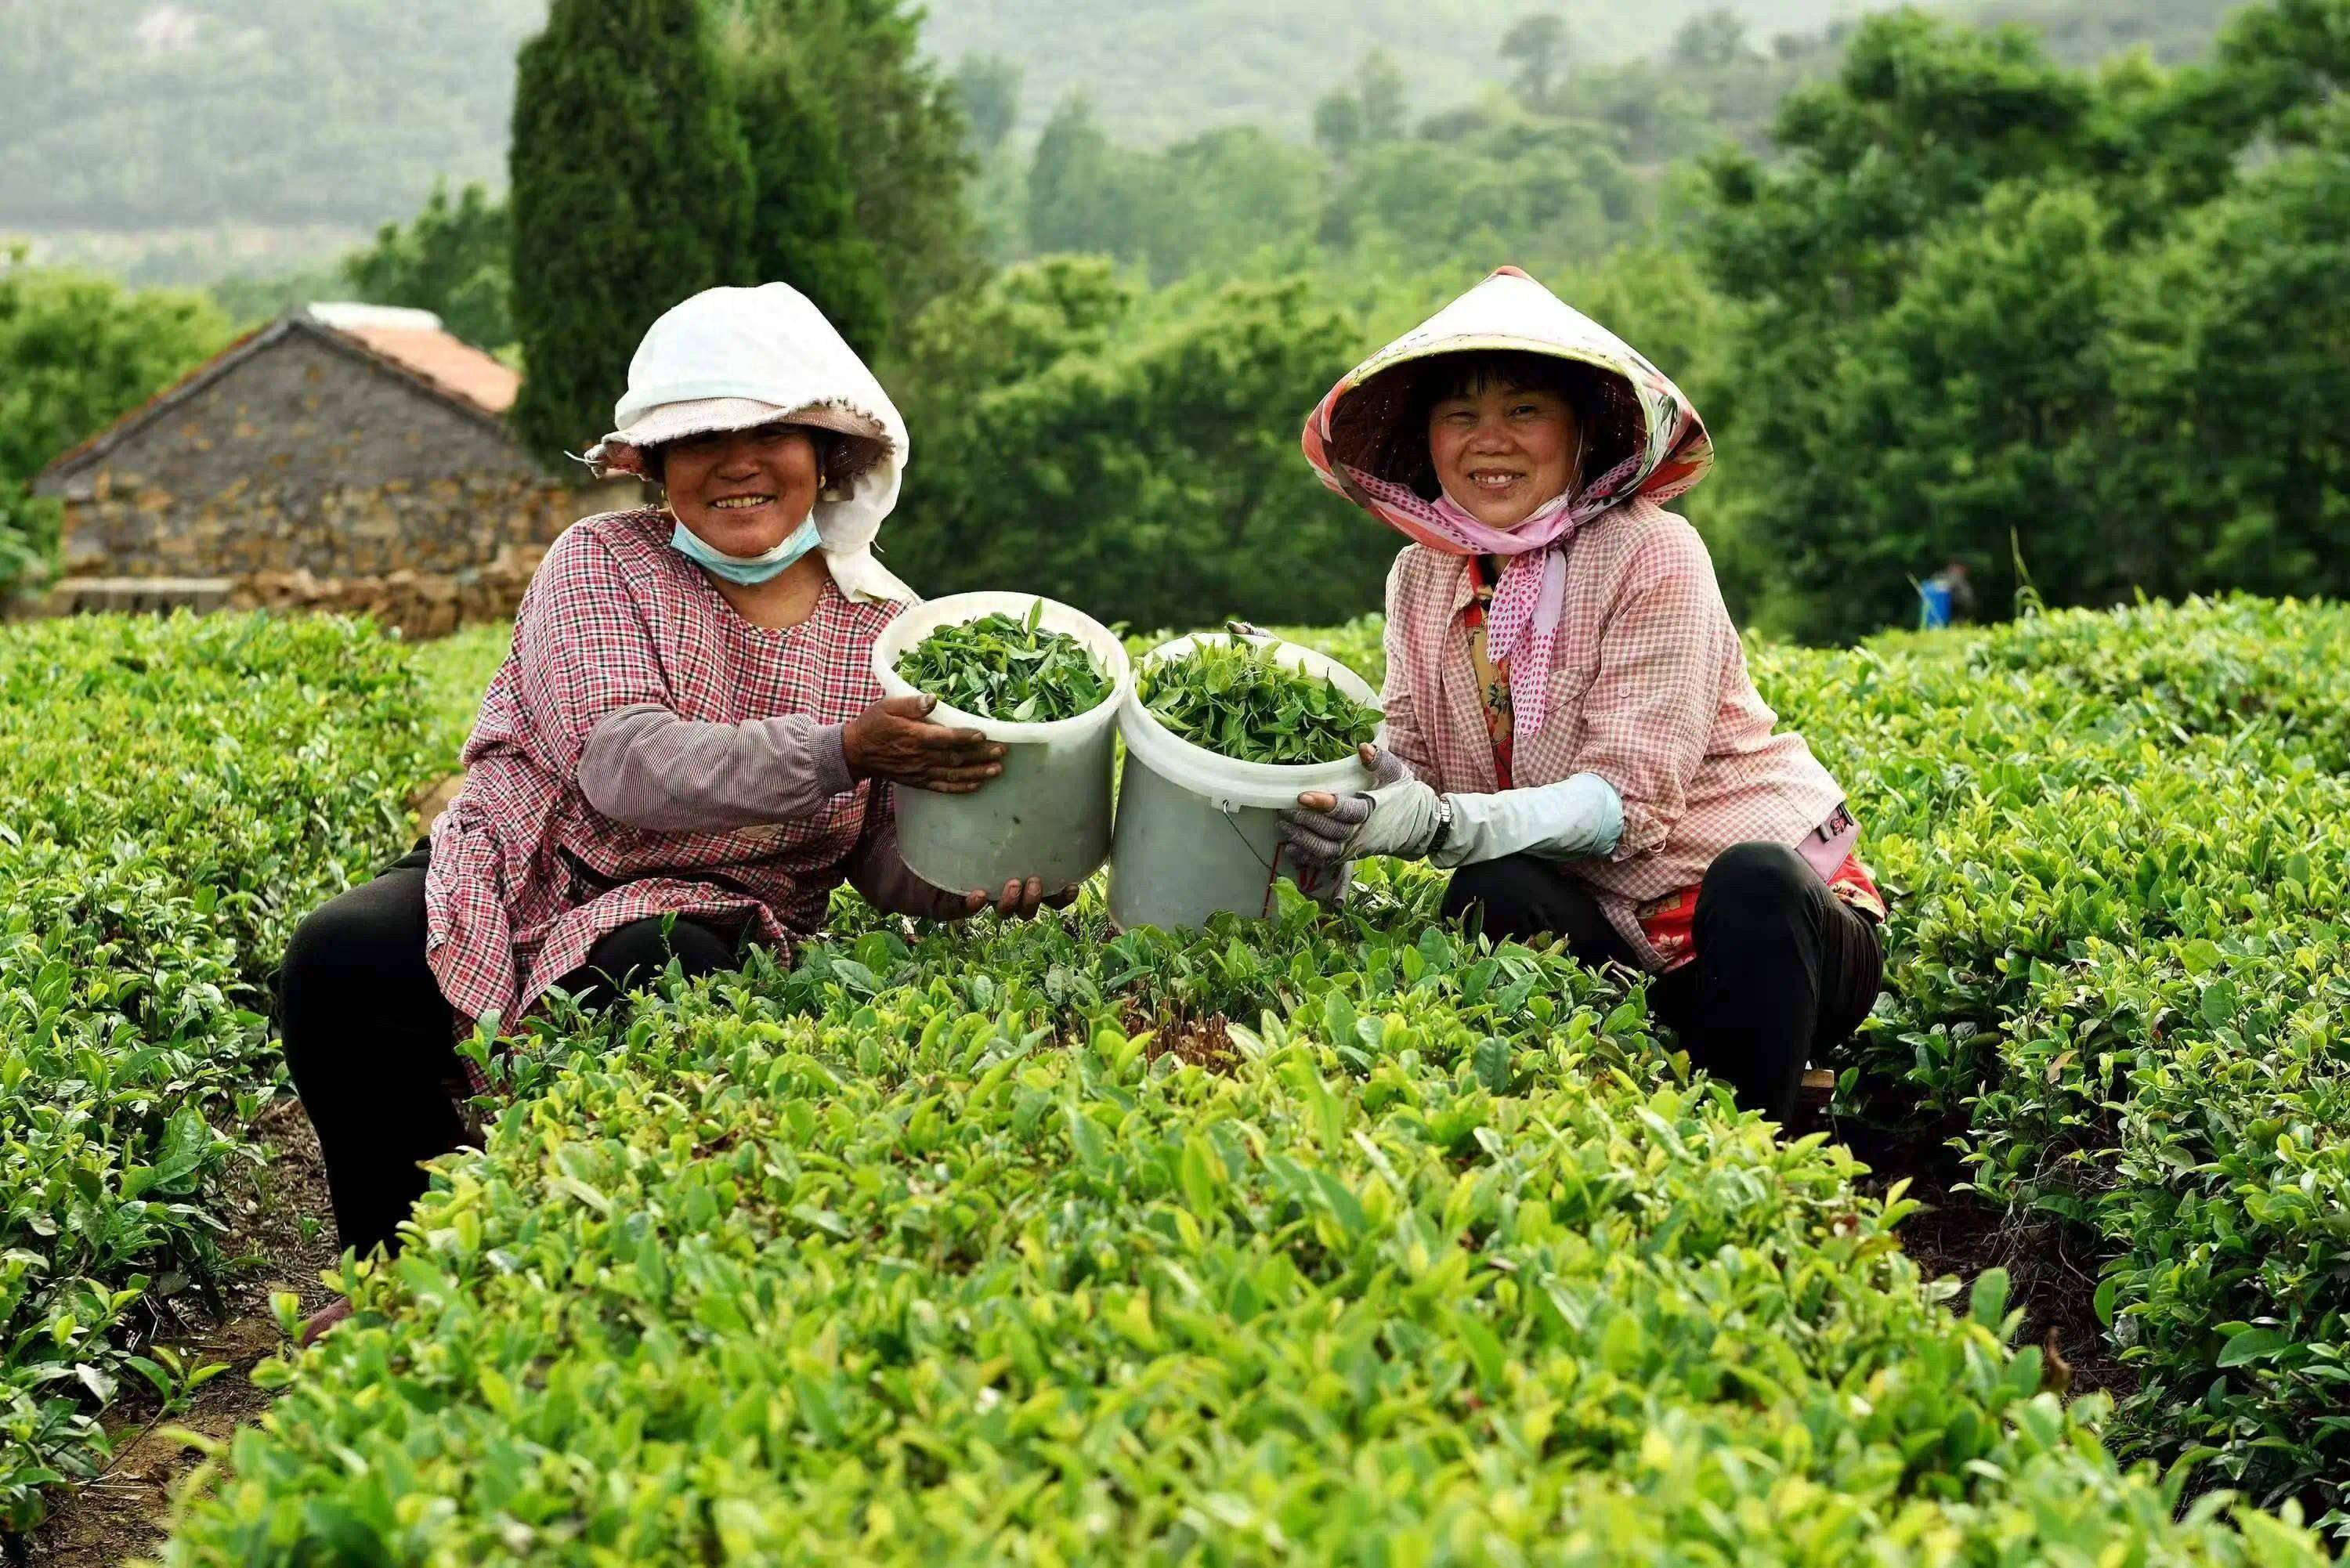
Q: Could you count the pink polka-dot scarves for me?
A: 1